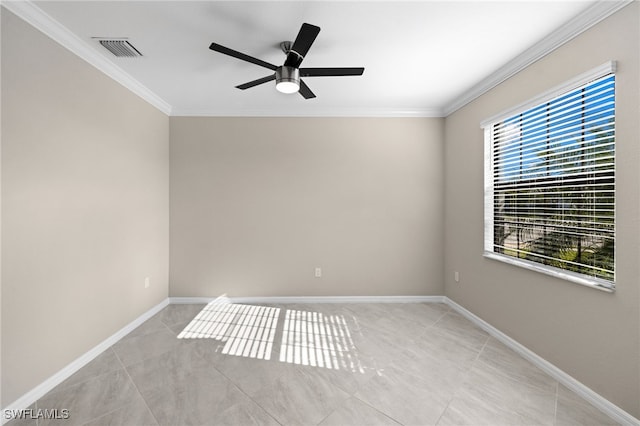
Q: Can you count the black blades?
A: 5